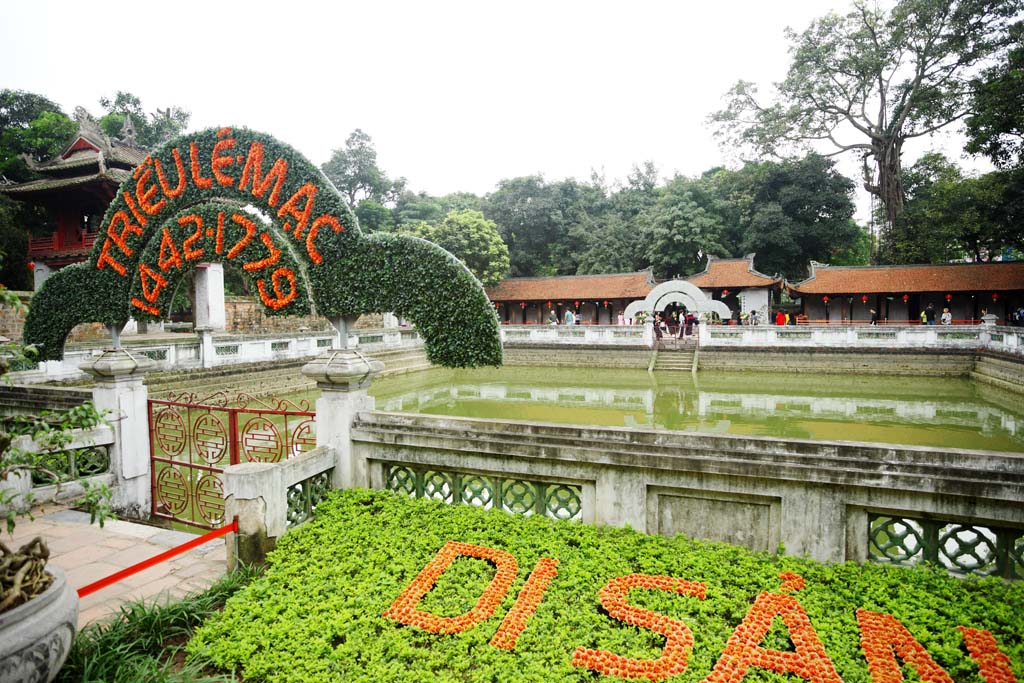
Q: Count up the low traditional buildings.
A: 3